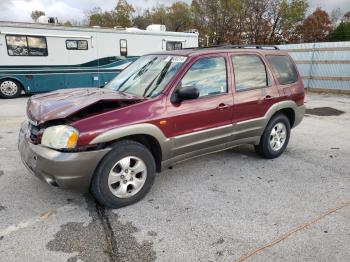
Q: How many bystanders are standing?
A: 0